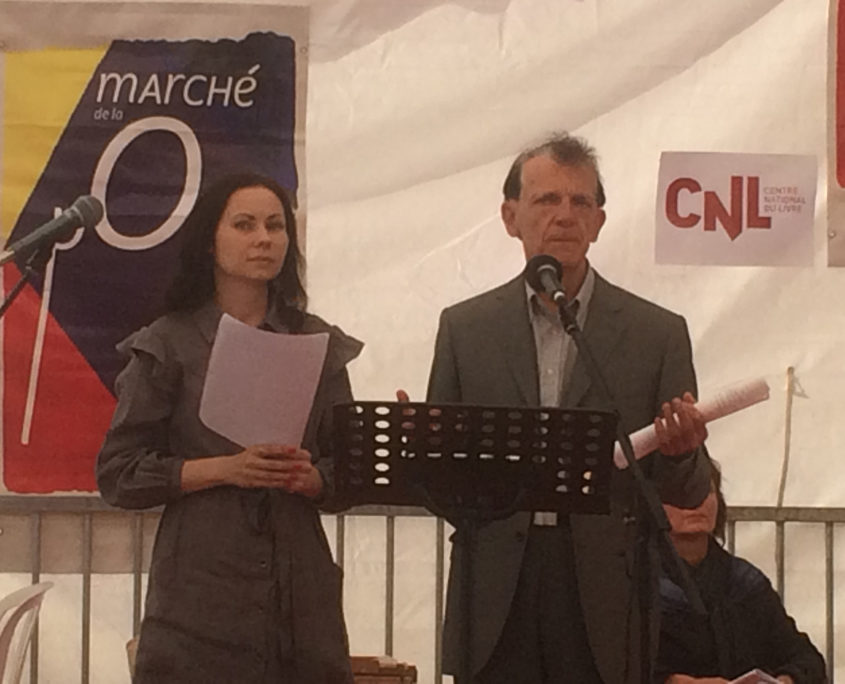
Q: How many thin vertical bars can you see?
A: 9